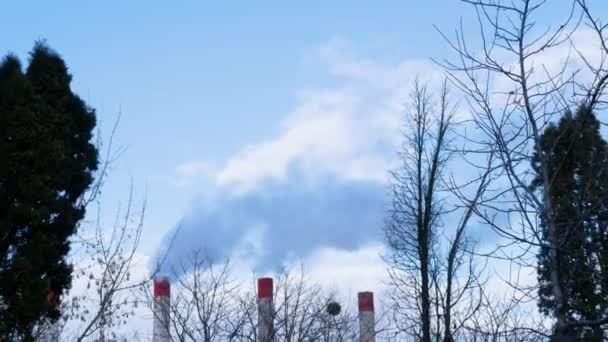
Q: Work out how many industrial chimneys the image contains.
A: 3